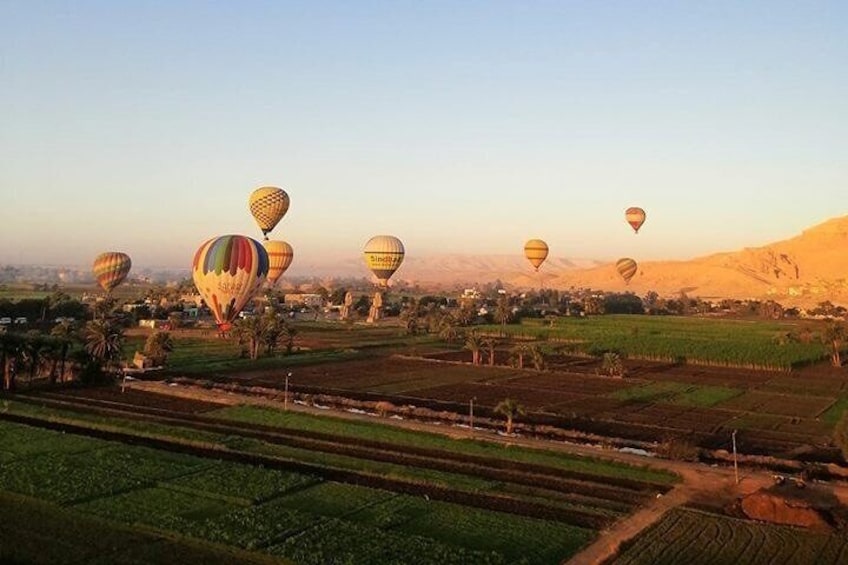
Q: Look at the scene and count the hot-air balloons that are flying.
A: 8